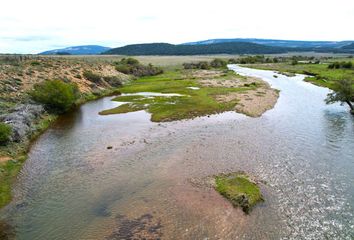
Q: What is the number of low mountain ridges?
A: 3